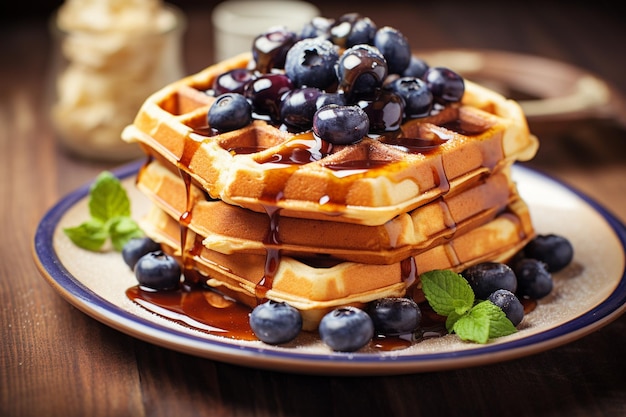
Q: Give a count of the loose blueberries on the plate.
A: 9